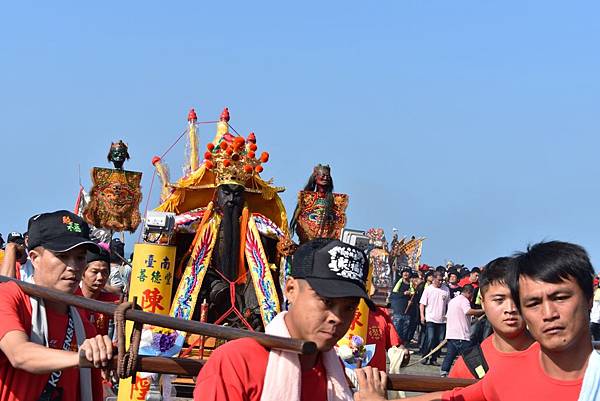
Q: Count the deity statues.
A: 3